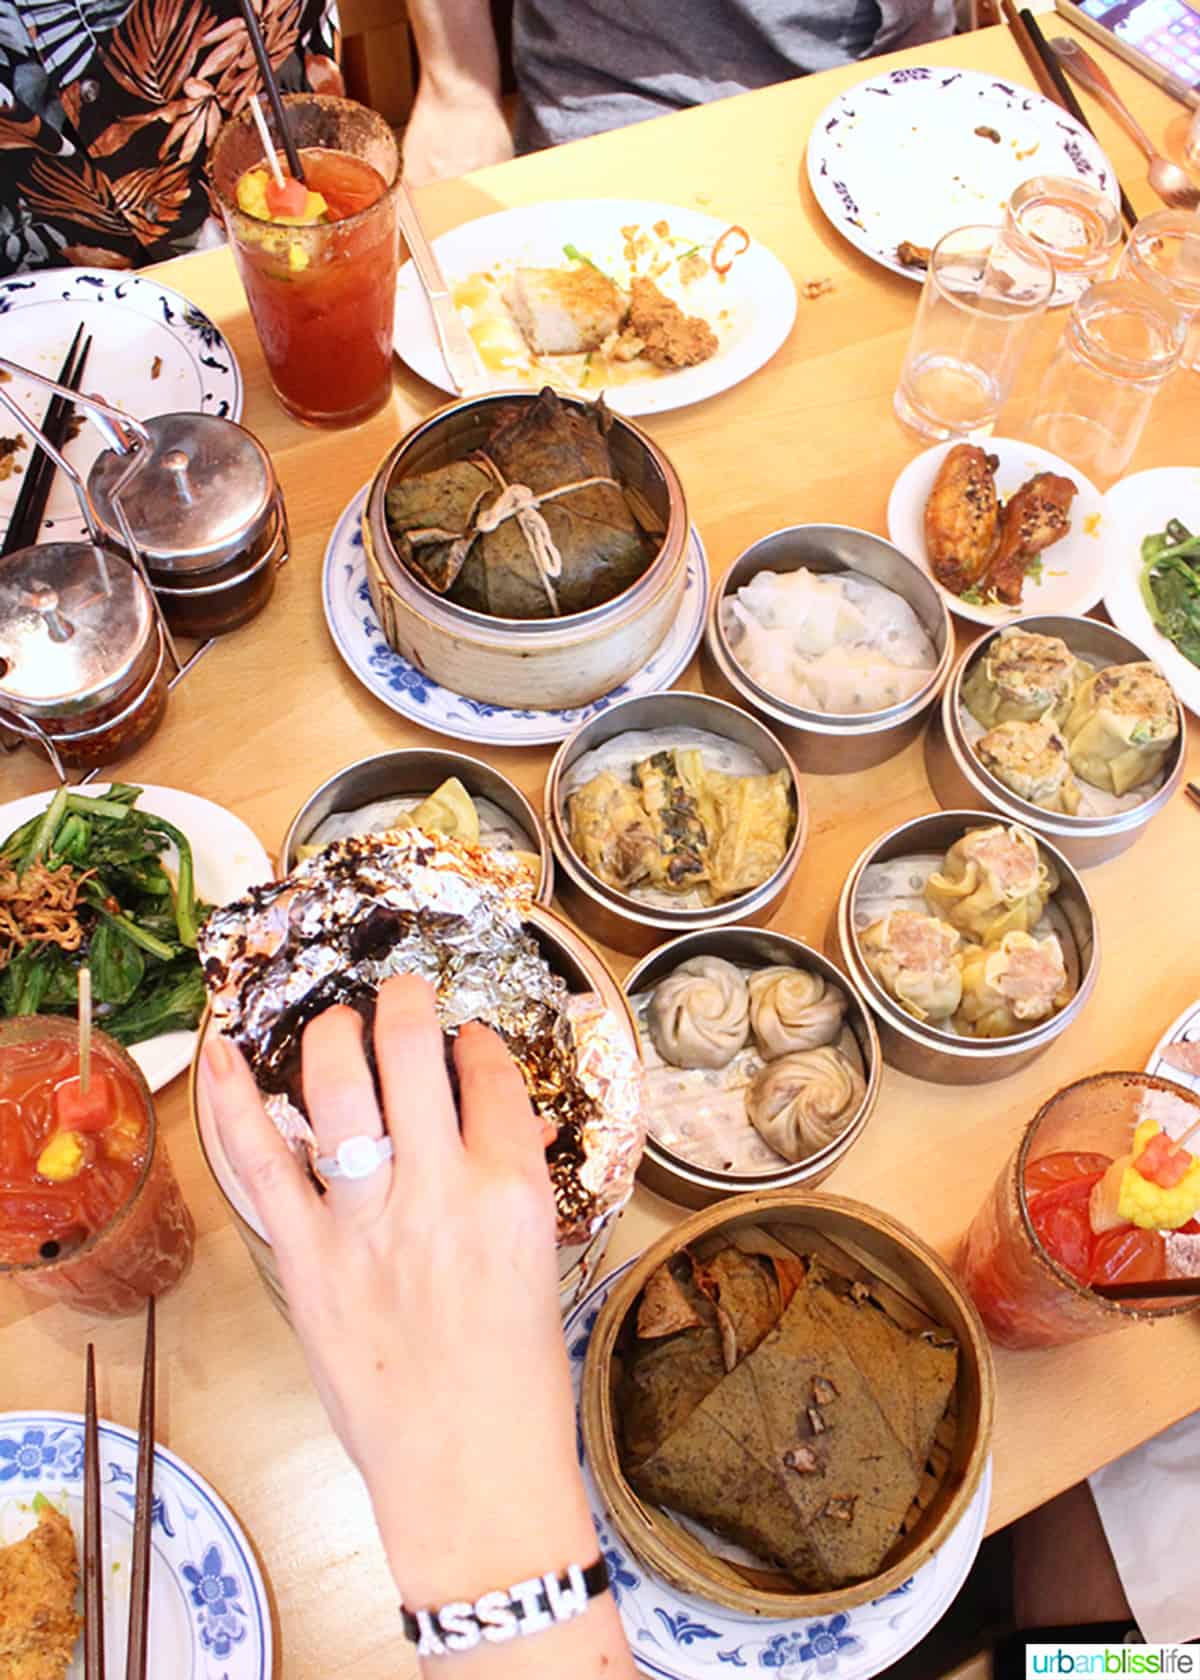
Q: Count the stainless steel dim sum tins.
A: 6